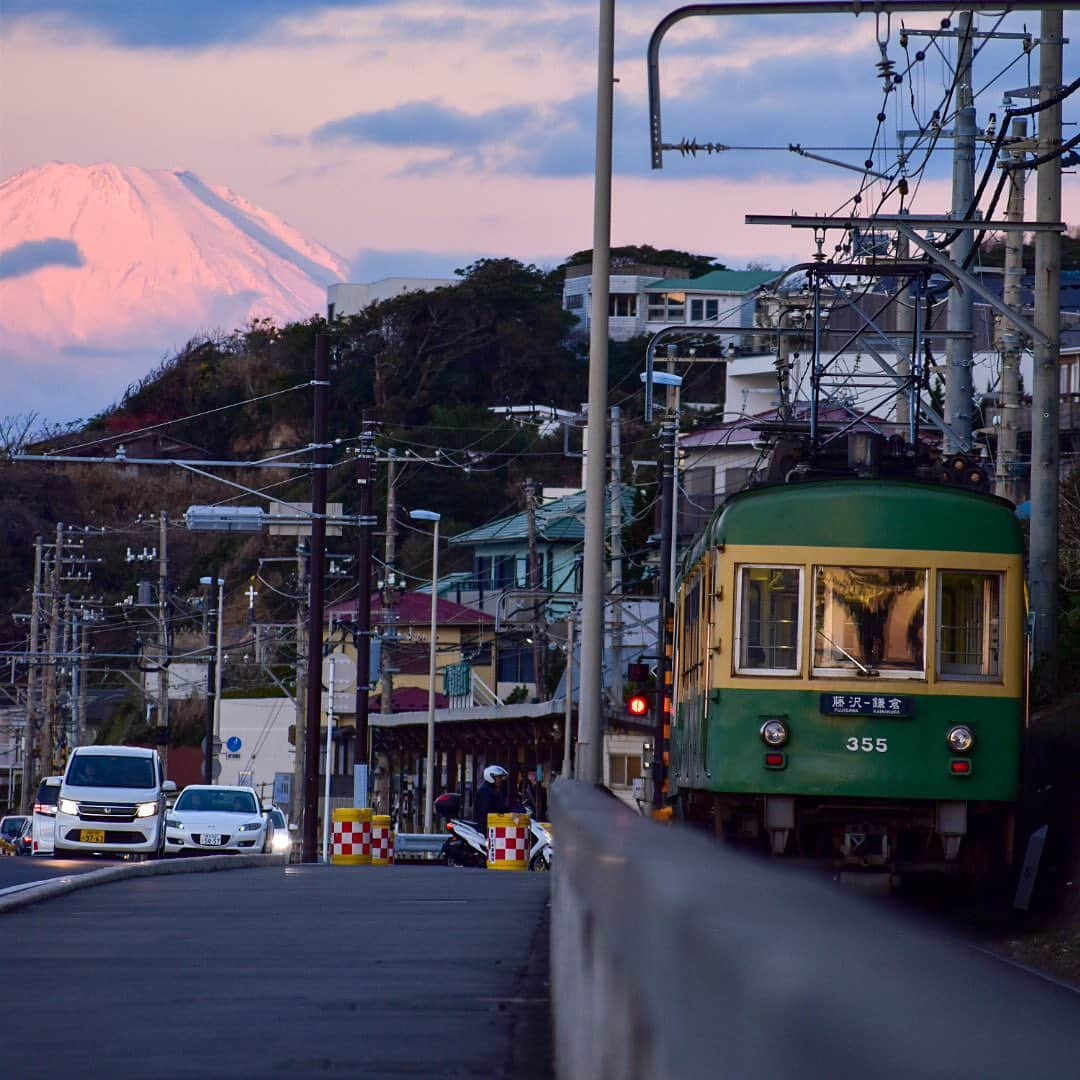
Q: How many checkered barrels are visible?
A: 3